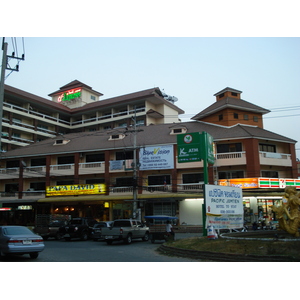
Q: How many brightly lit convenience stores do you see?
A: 1